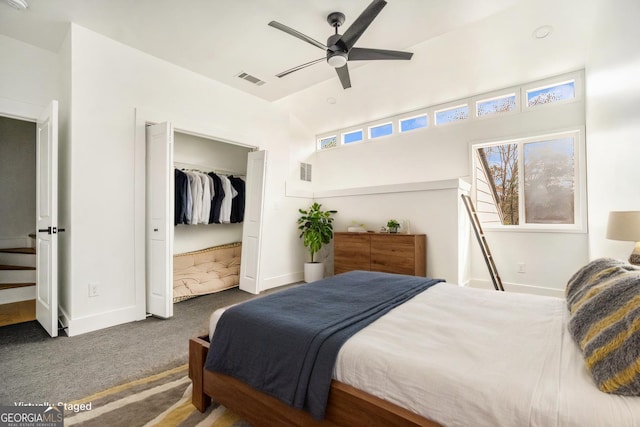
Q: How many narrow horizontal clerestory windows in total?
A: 7